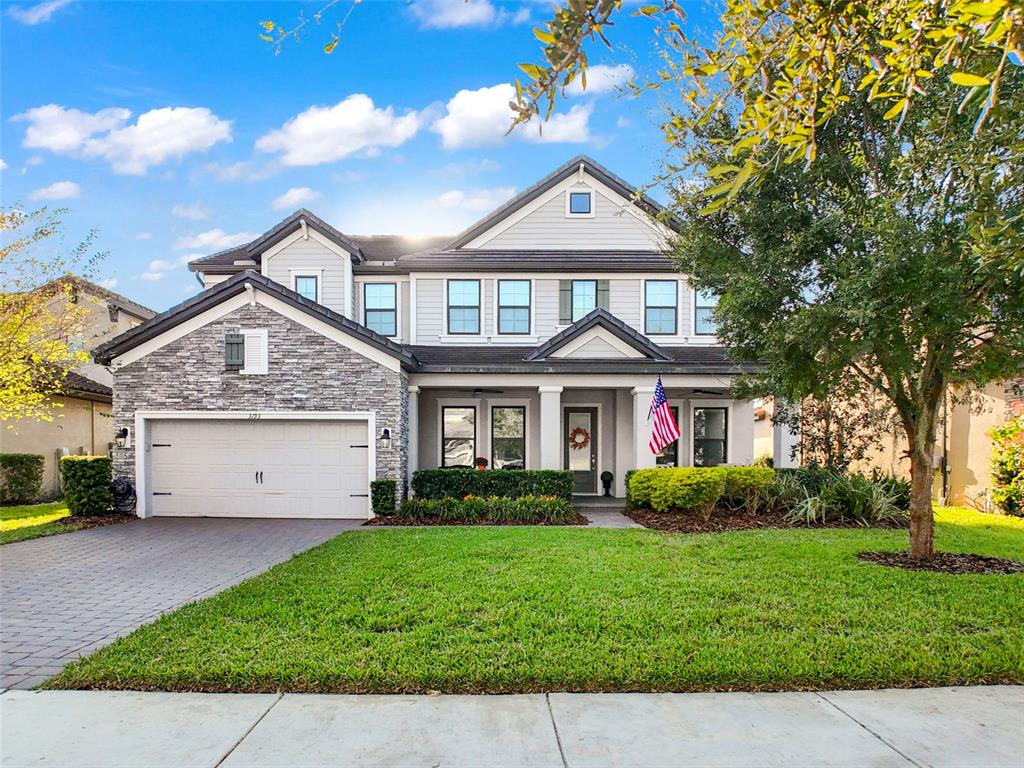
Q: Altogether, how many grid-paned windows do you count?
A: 7